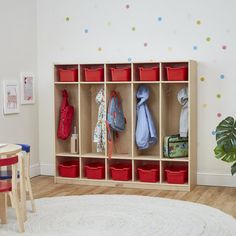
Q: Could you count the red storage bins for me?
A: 10